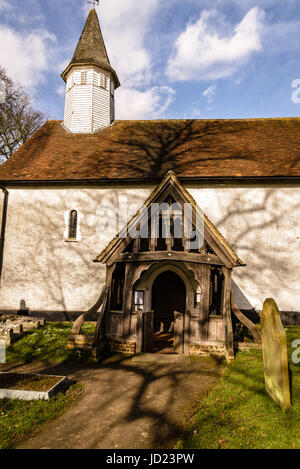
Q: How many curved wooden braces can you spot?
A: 2